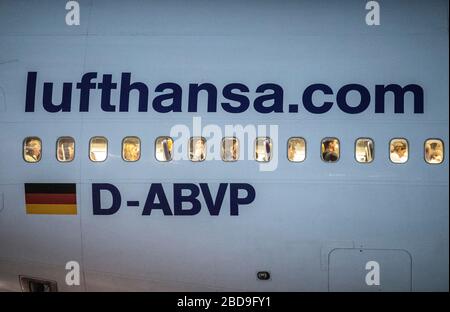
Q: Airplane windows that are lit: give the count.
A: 13